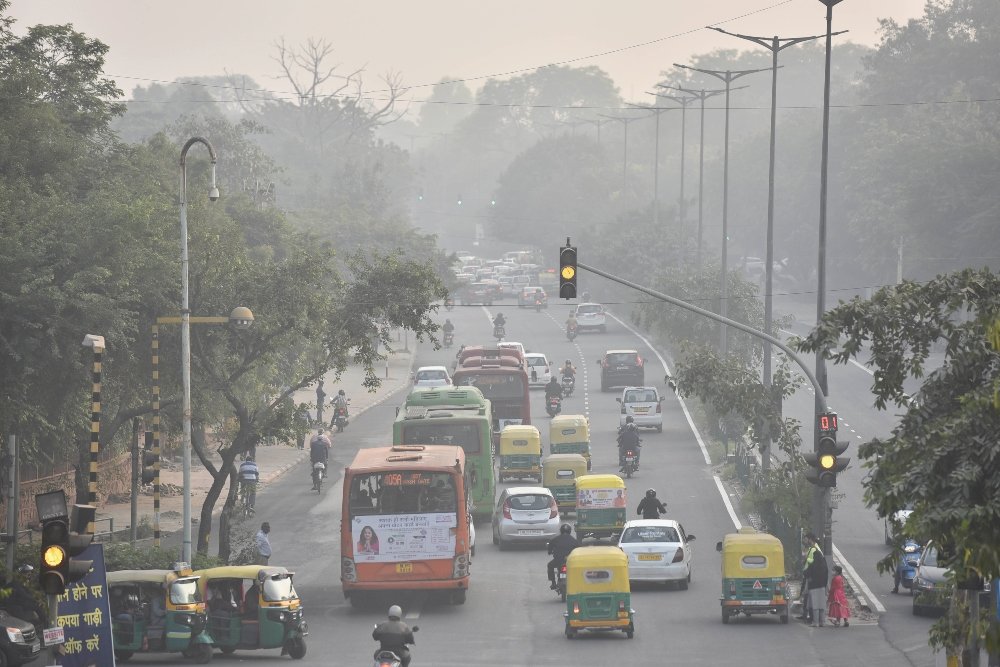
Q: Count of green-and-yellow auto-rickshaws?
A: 8